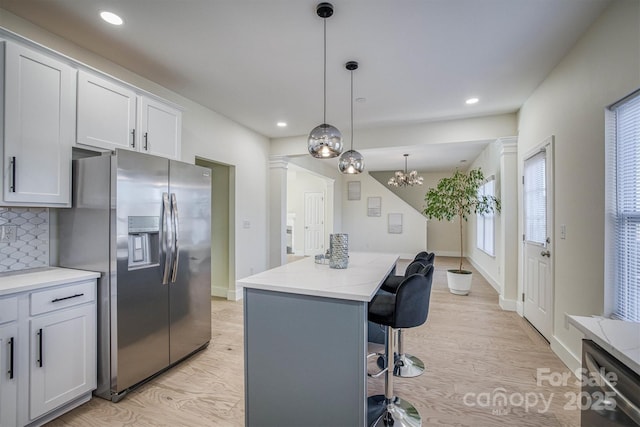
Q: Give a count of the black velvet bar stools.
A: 2